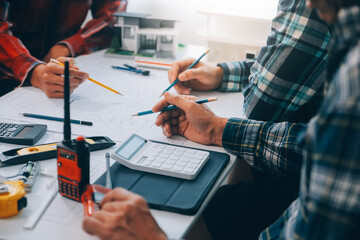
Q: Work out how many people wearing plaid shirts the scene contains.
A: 3